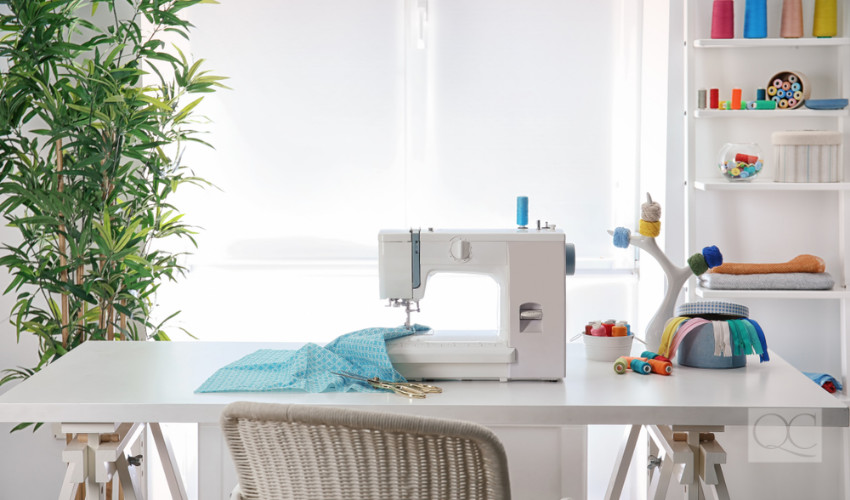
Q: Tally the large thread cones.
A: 4